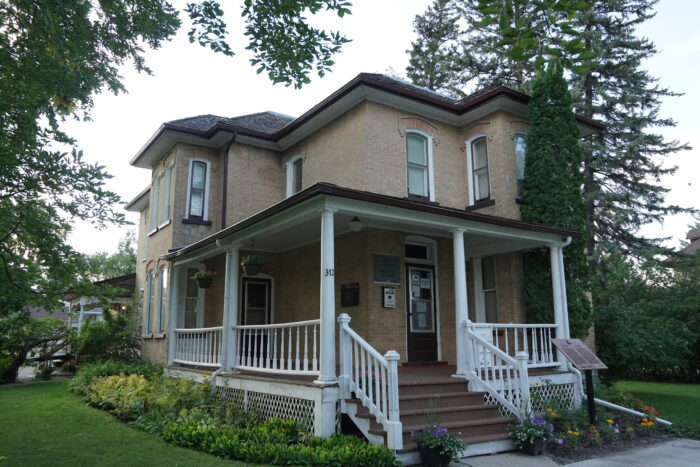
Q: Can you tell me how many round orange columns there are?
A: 0